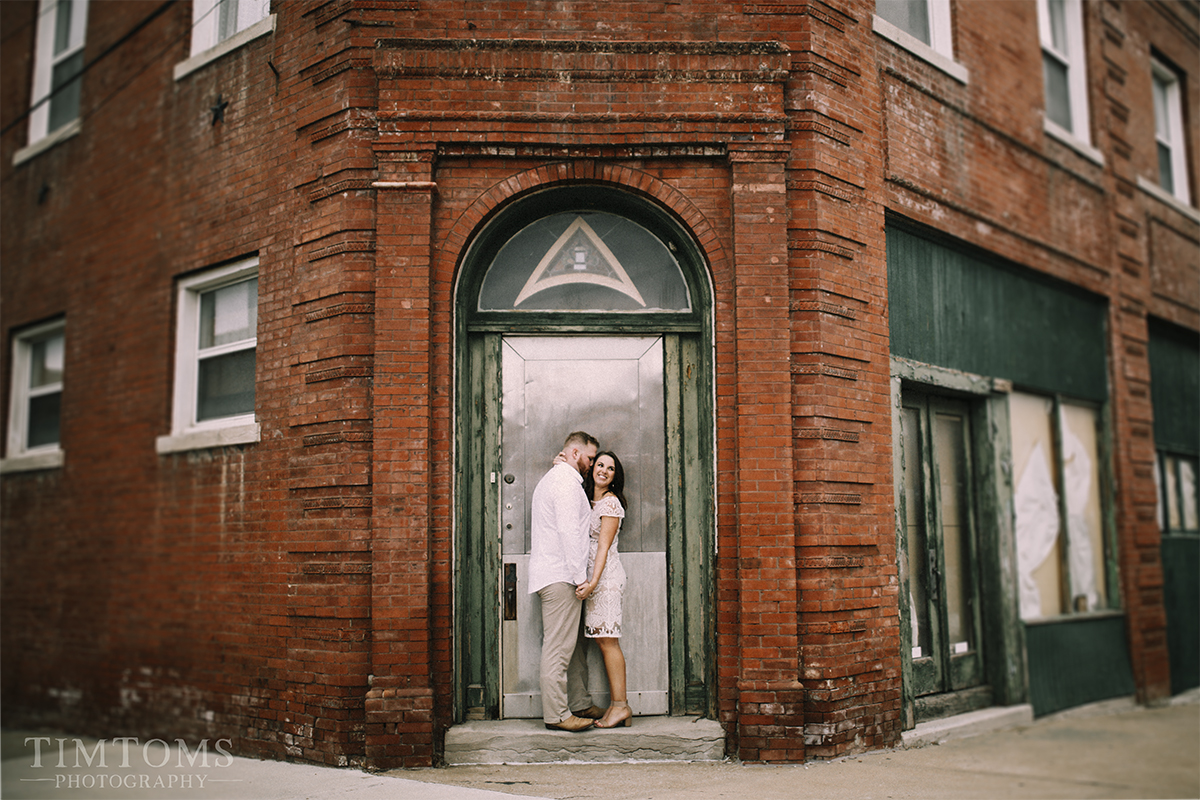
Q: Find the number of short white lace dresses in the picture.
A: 1